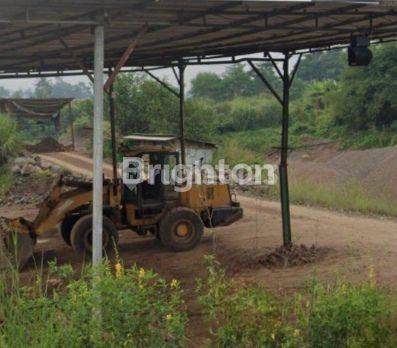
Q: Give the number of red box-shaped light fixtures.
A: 0